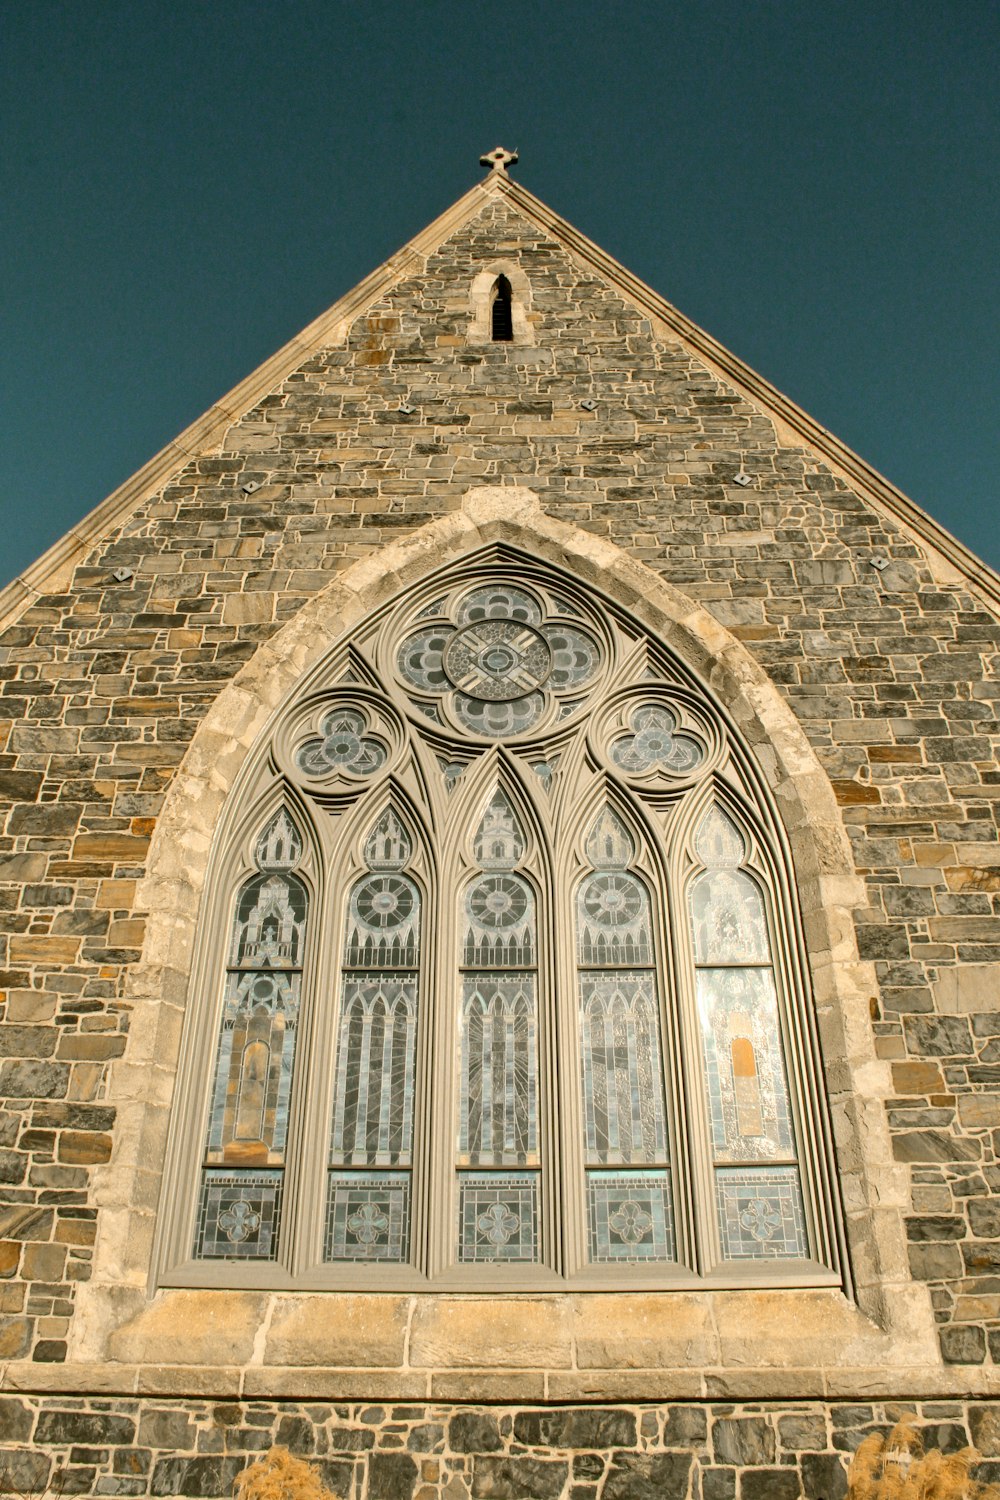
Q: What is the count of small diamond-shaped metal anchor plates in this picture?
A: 6